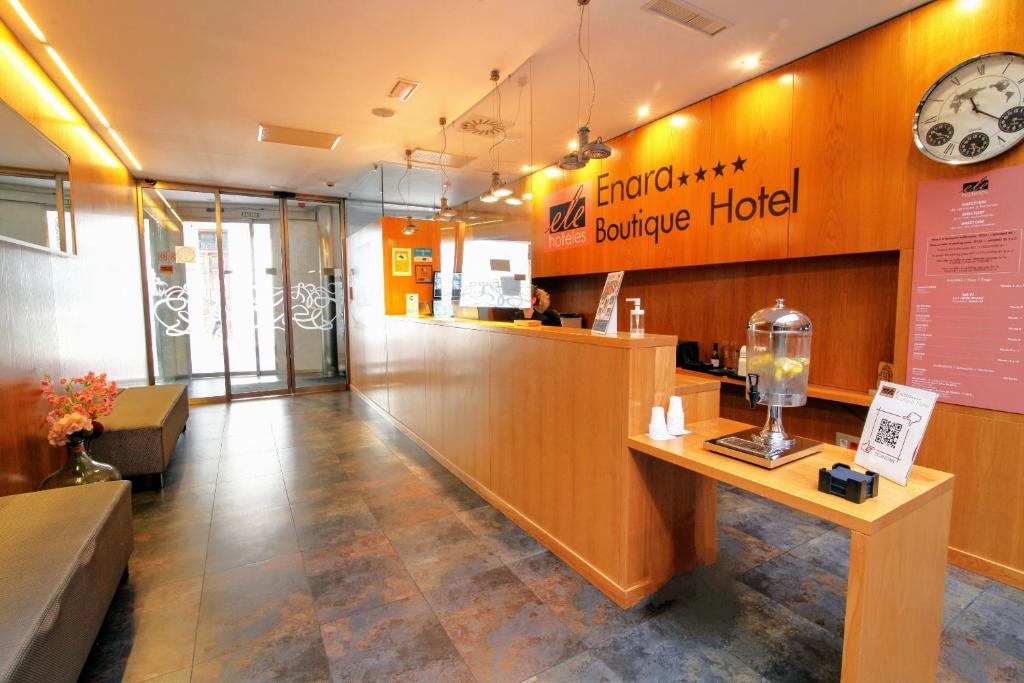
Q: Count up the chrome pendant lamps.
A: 4